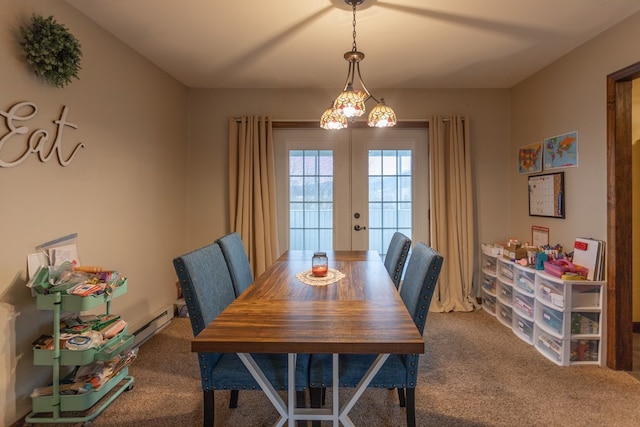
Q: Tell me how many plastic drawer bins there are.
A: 12